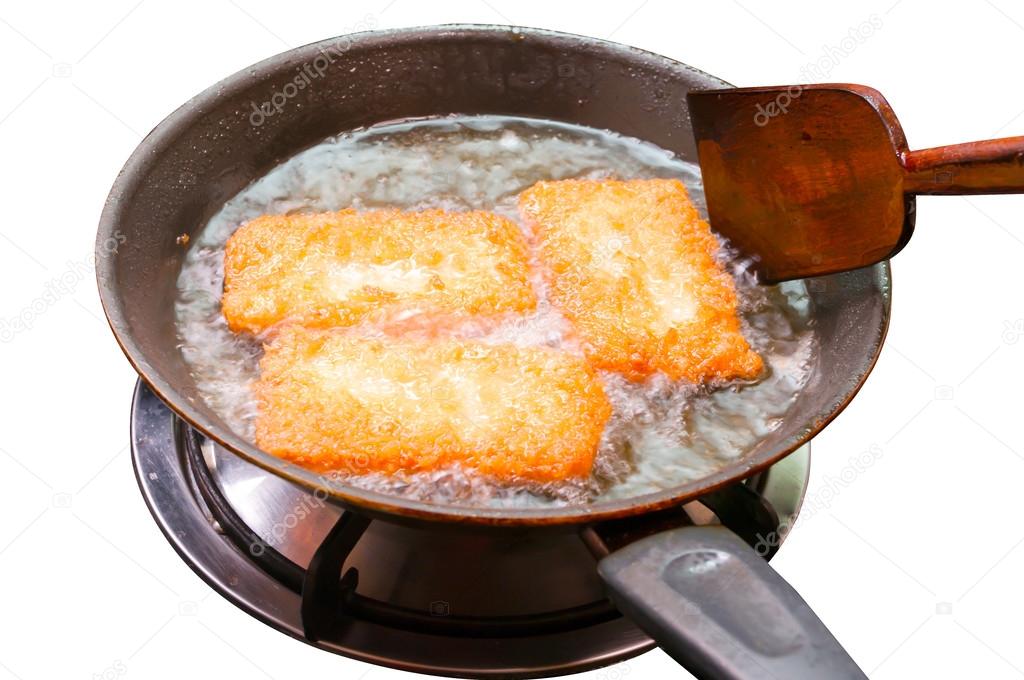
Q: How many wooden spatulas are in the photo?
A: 1